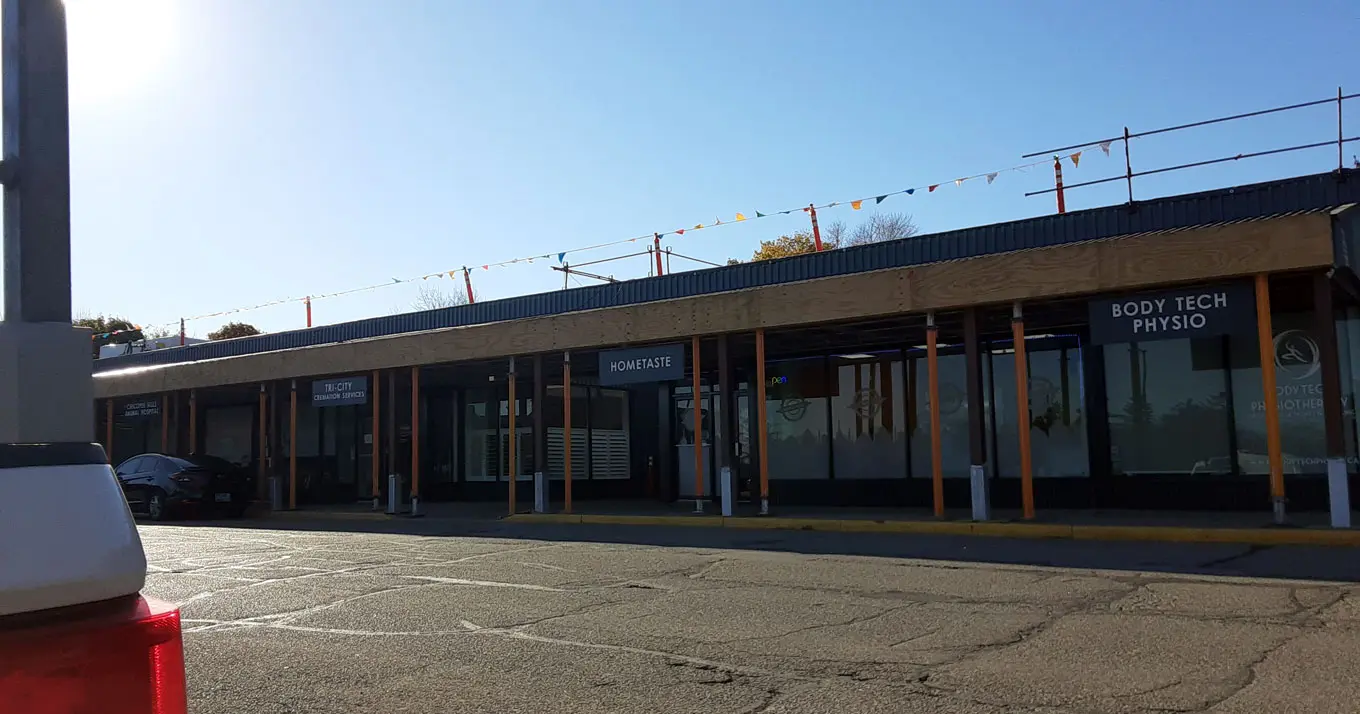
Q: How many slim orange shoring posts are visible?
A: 14